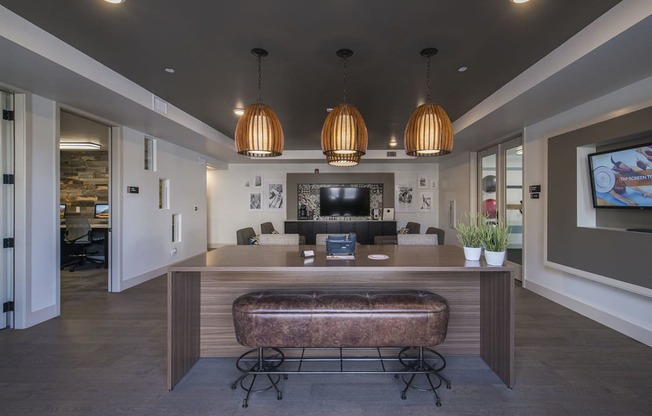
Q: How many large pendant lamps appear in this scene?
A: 3